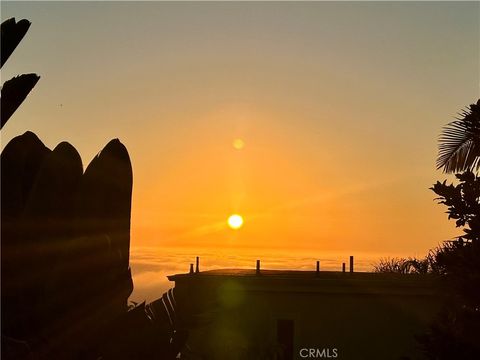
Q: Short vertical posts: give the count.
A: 6